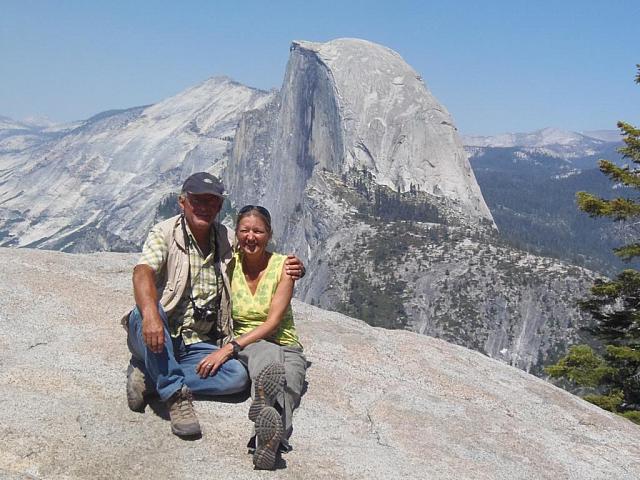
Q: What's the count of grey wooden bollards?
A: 0